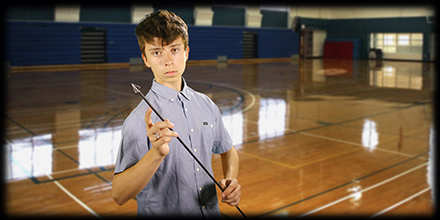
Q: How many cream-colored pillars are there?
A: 4